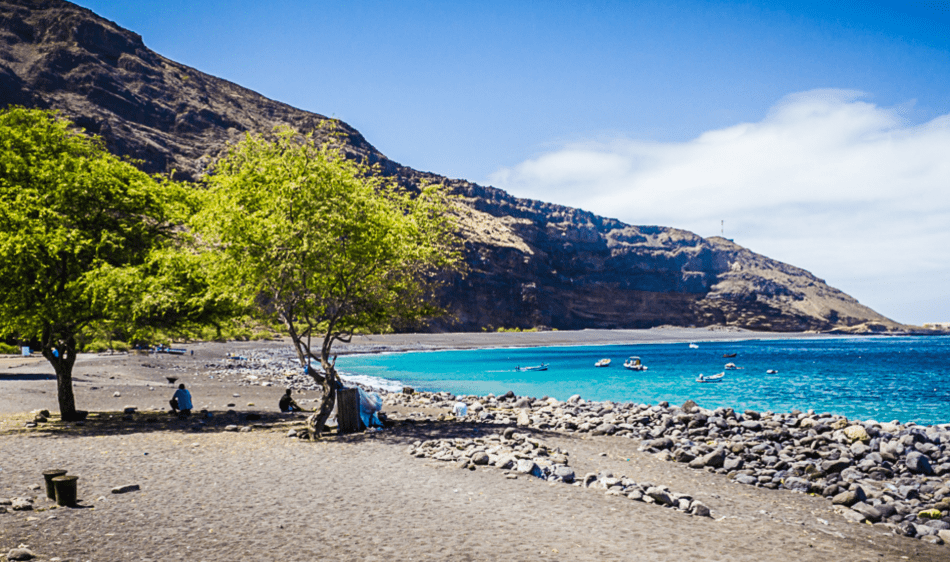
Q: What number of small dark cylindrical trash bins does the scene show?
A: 2